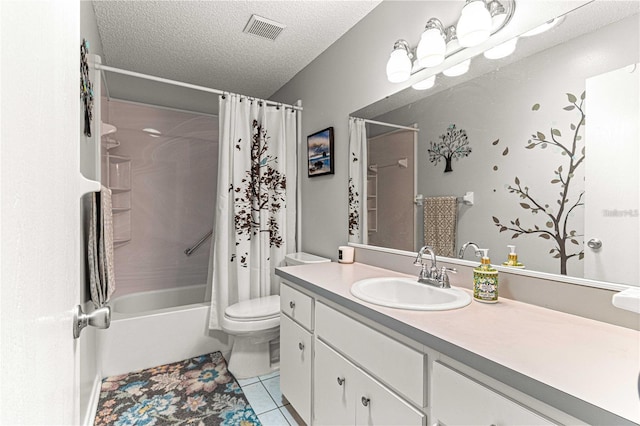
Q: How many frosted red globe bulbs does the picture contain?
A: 0